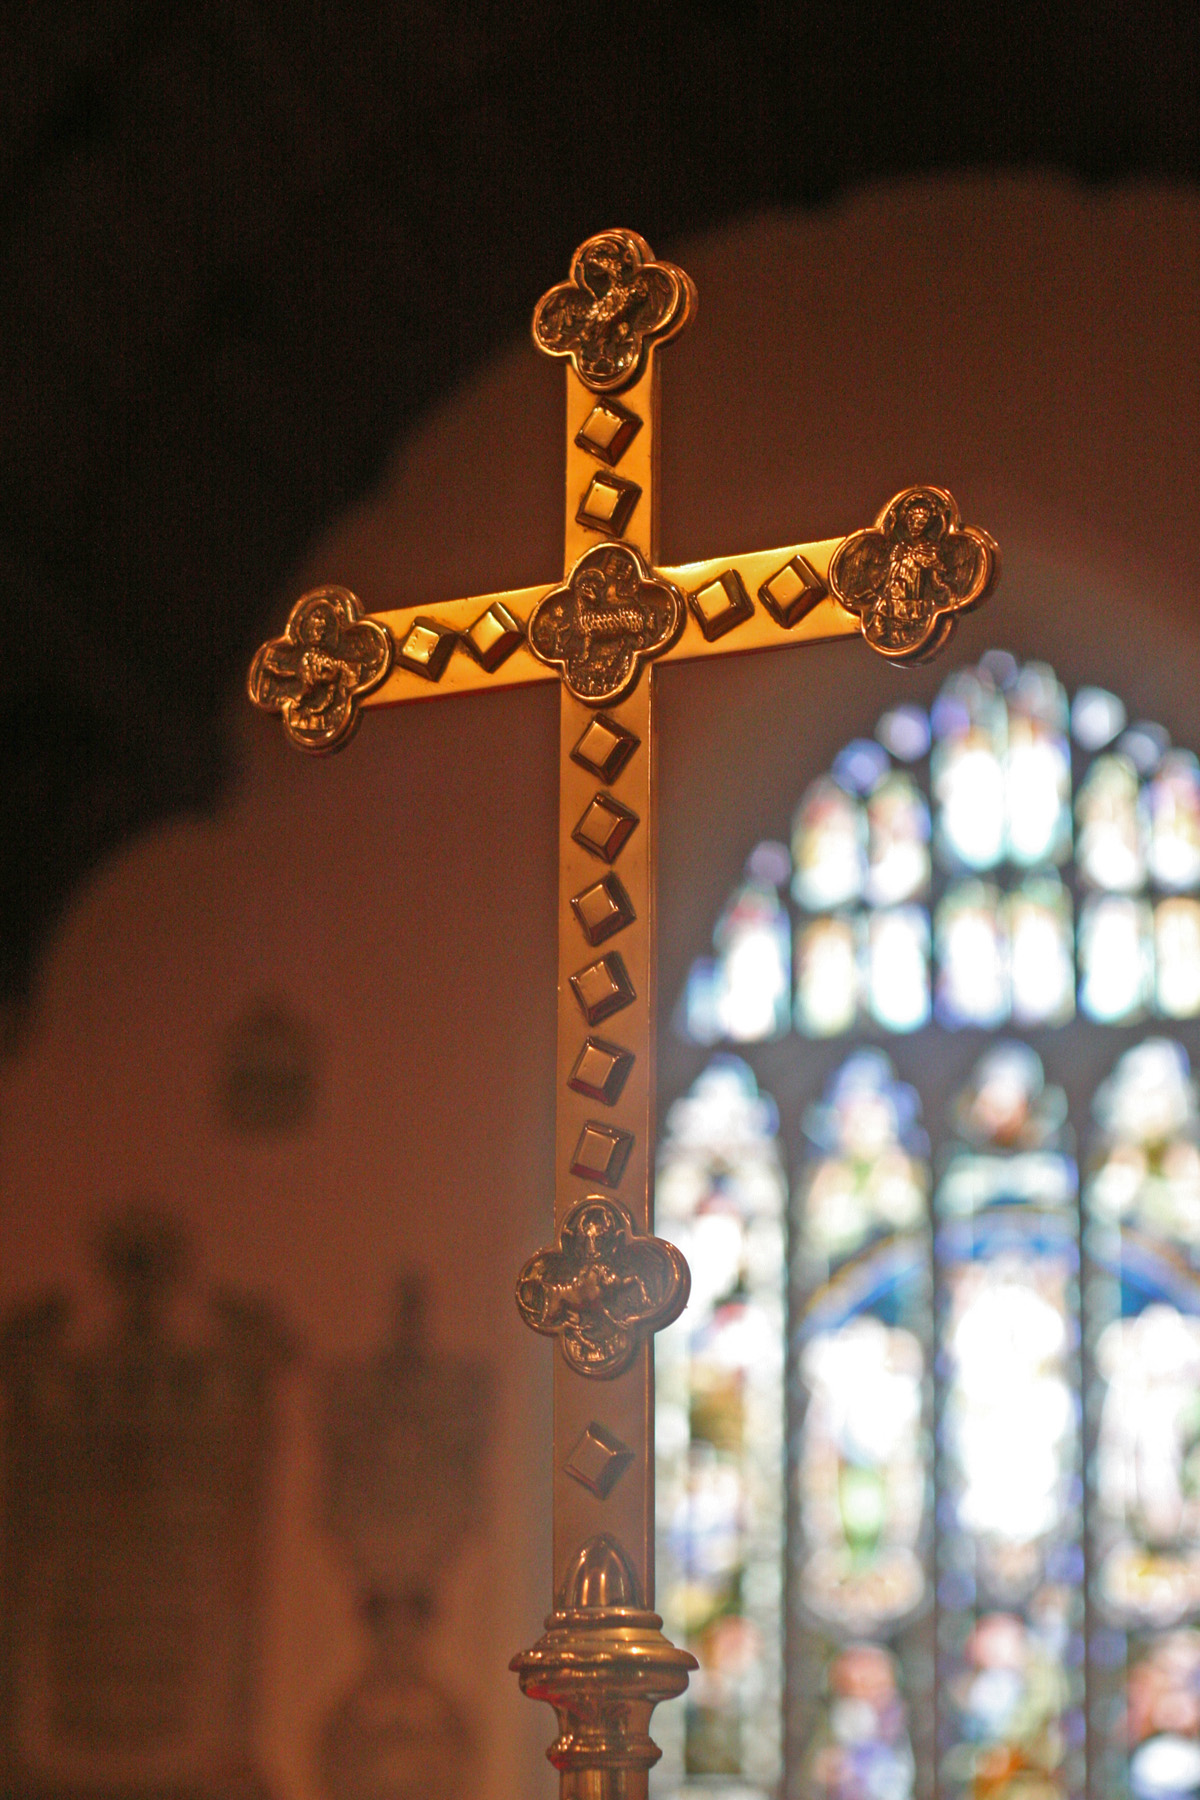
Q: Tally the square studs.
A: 13